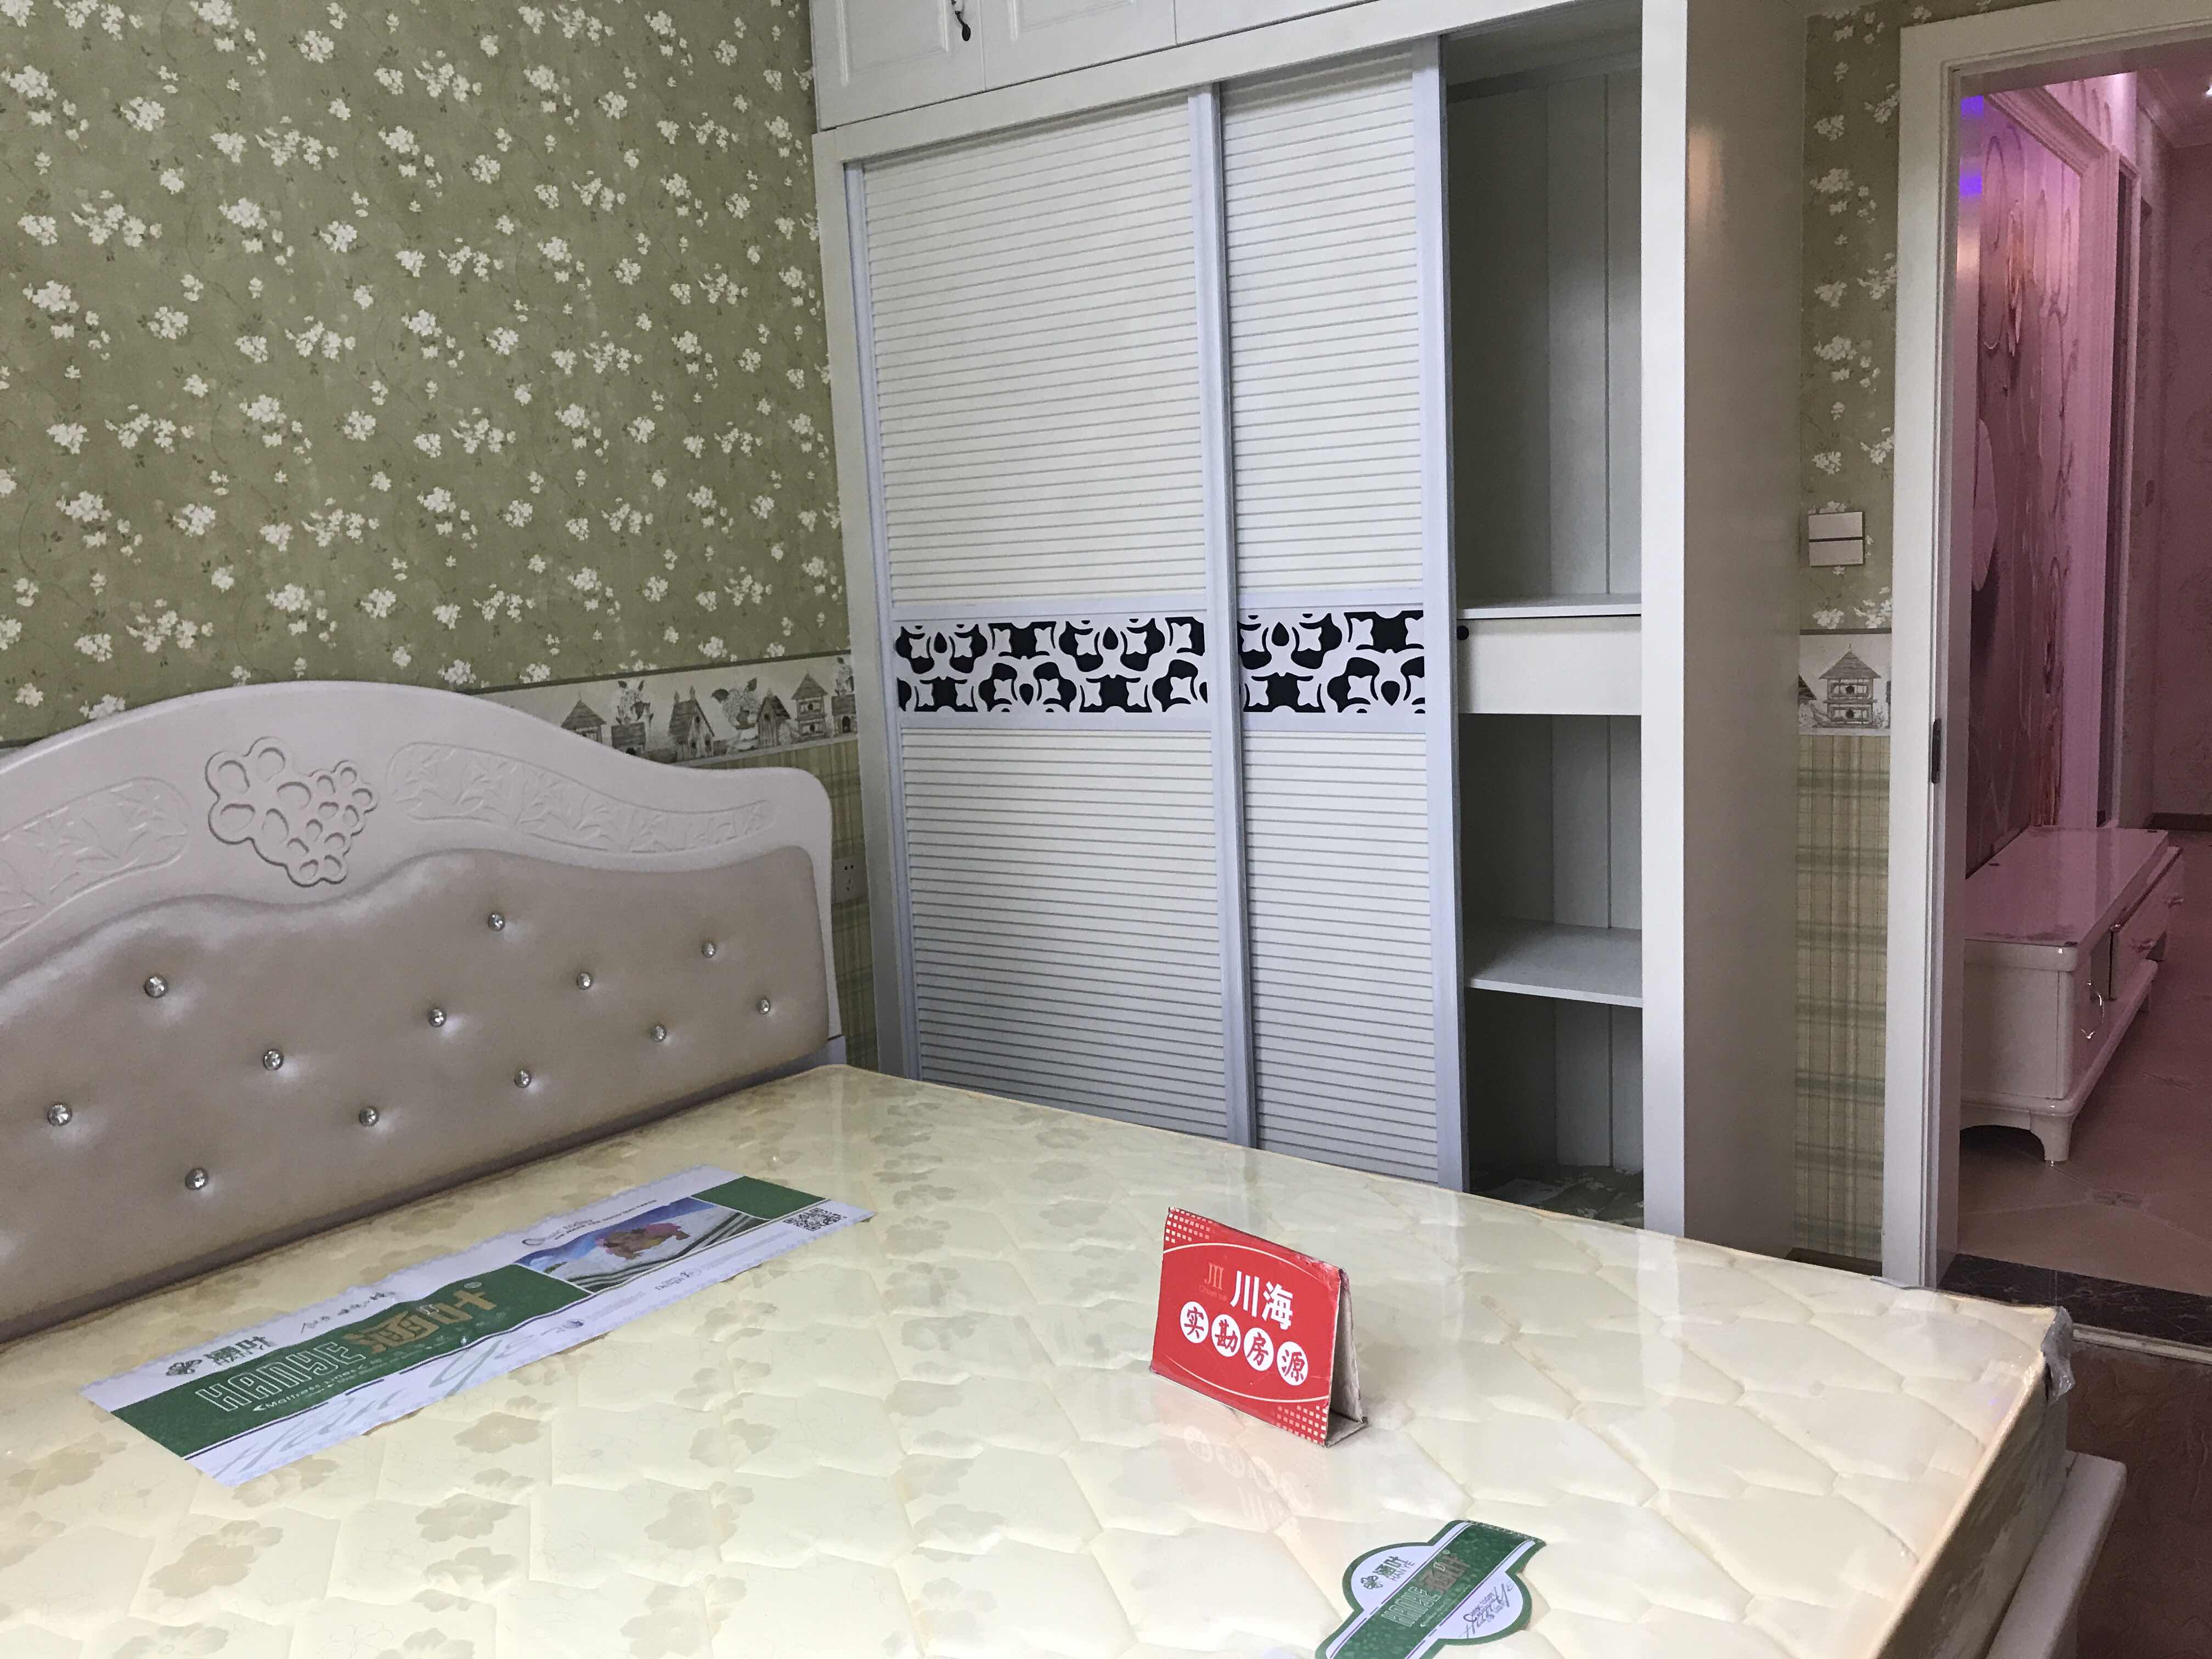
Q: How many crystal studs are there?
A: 12